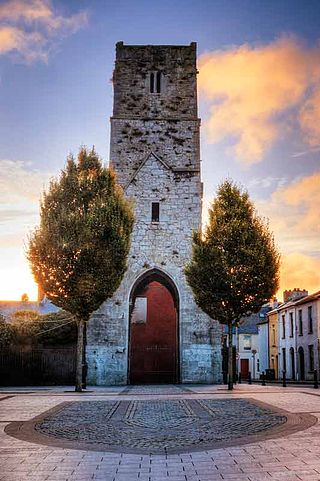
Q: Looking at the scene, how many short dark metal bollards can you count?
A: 5